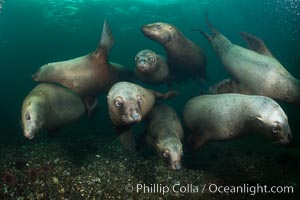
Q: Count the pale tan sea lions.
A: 8